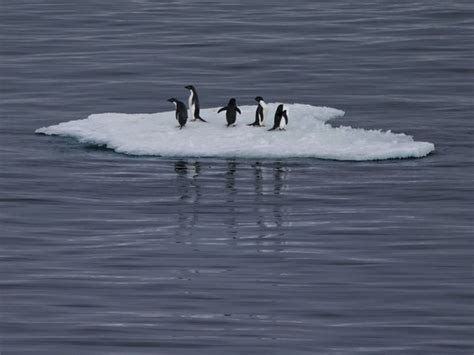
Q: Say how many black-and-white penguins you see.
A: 5